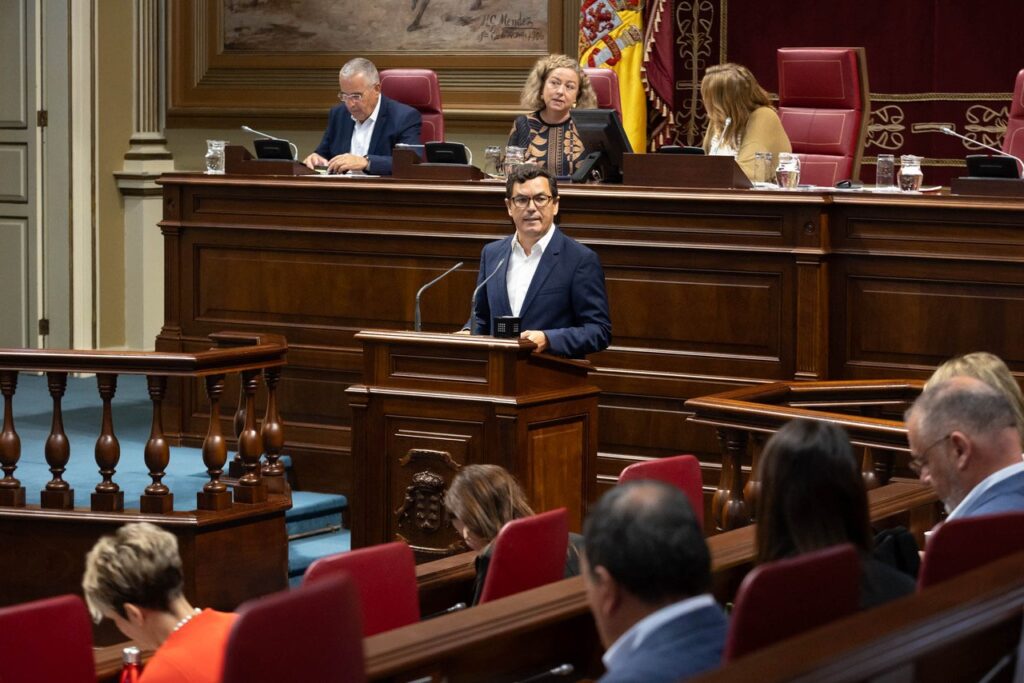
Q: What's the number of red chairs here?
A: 11